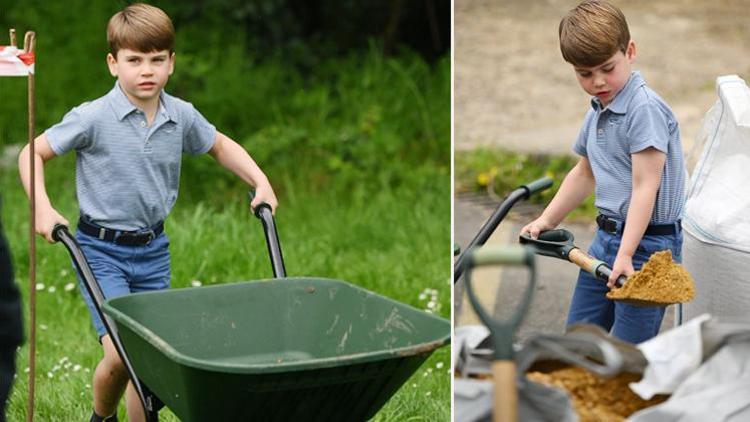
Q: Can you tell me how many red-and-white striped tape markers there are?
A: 1